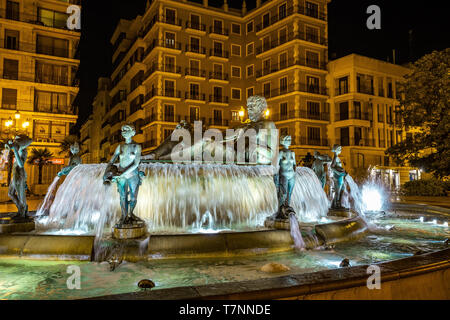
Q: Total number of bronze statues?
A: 7